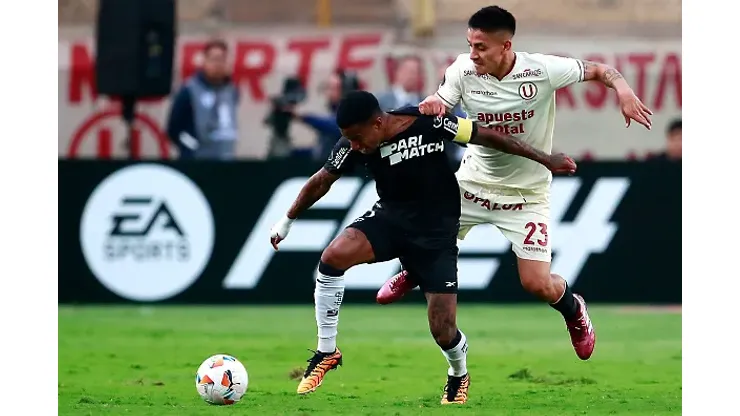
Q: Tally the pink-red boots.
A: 2